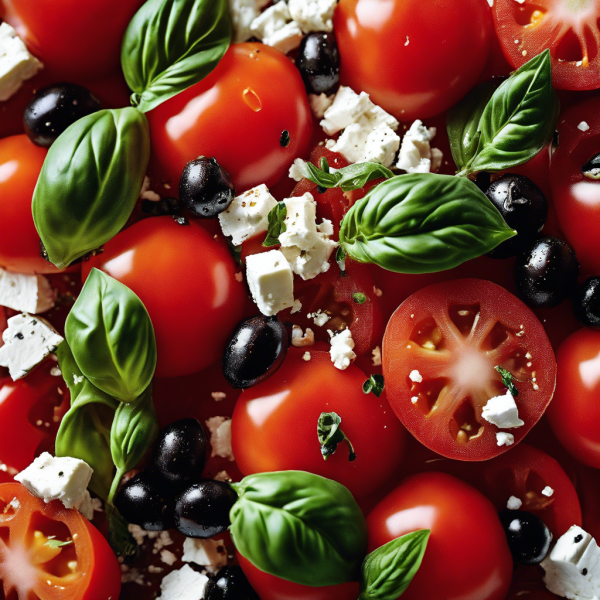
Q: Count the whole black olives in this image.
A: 12